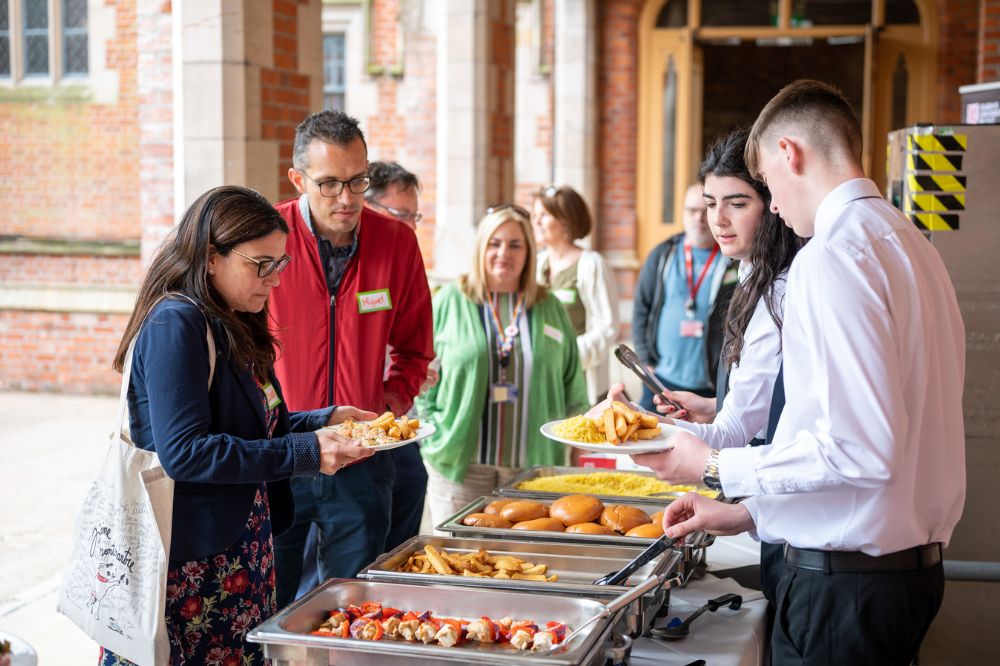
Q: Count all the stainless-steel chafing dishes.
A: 4